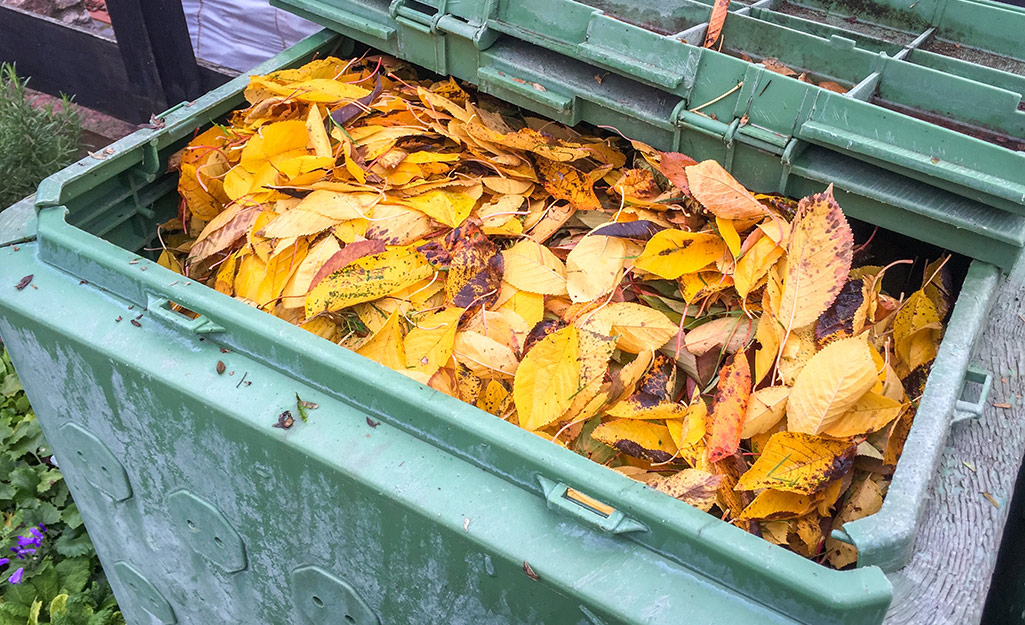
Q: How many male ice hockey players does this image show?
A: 0